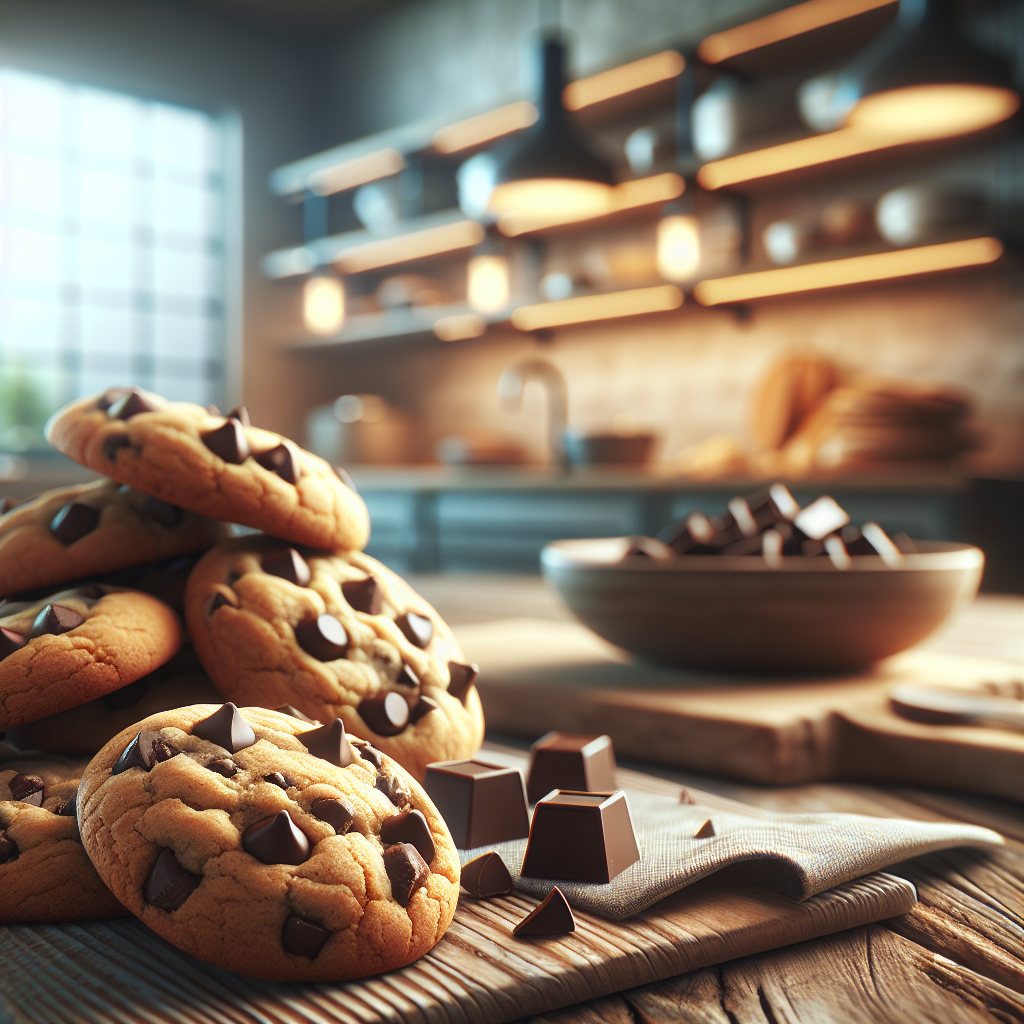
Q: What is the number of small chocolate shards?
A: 4